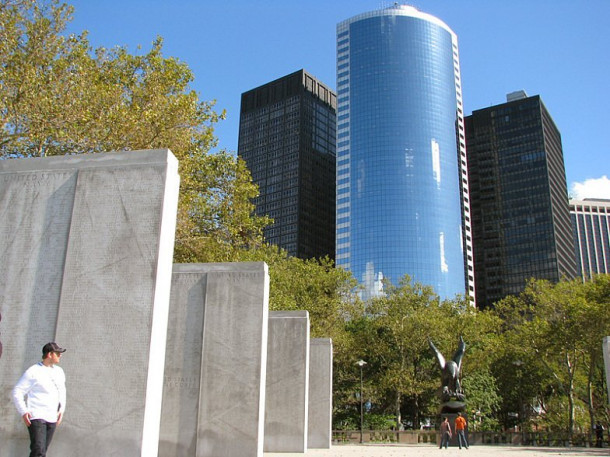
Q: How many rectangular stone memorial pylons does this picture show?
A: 4